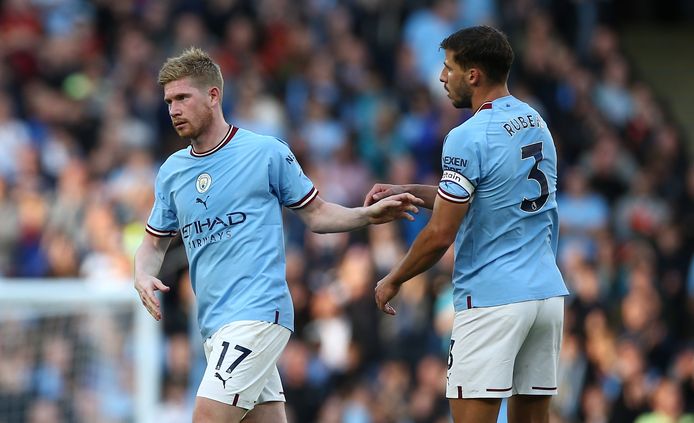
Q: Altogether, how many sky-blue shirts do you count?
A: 2